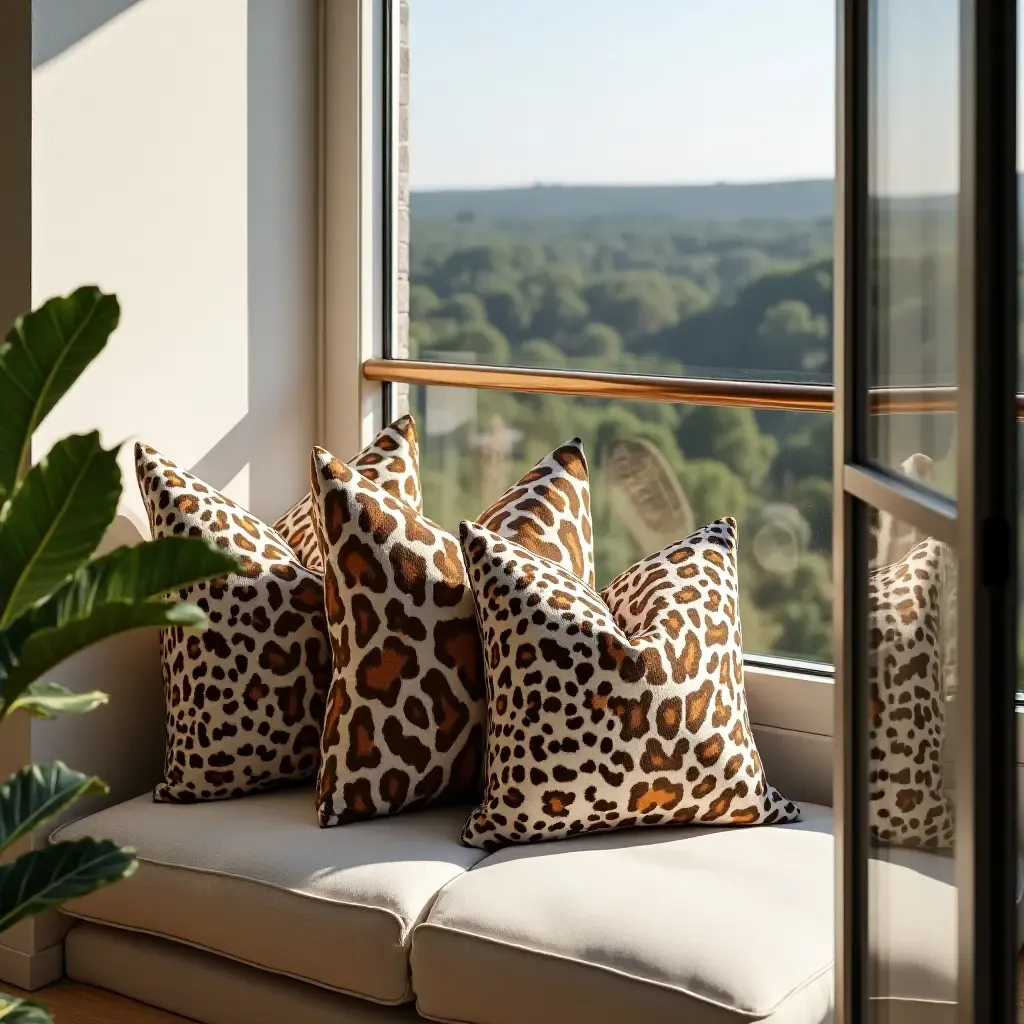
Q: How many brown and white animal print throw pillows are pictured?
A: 5